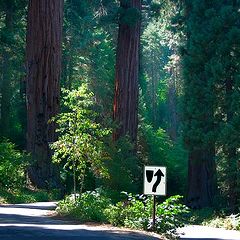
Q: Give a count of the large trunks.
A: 3